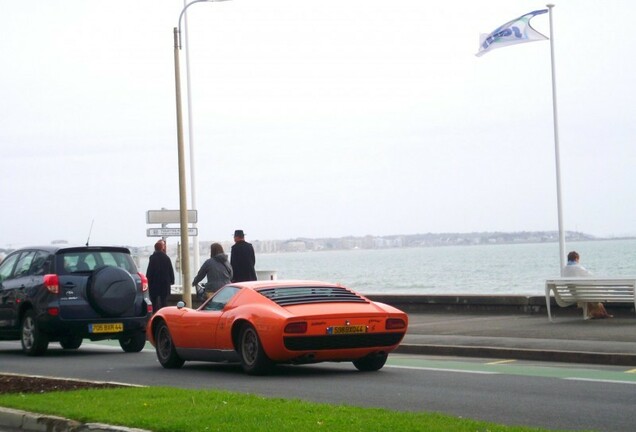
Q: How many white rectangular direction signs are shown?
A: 2